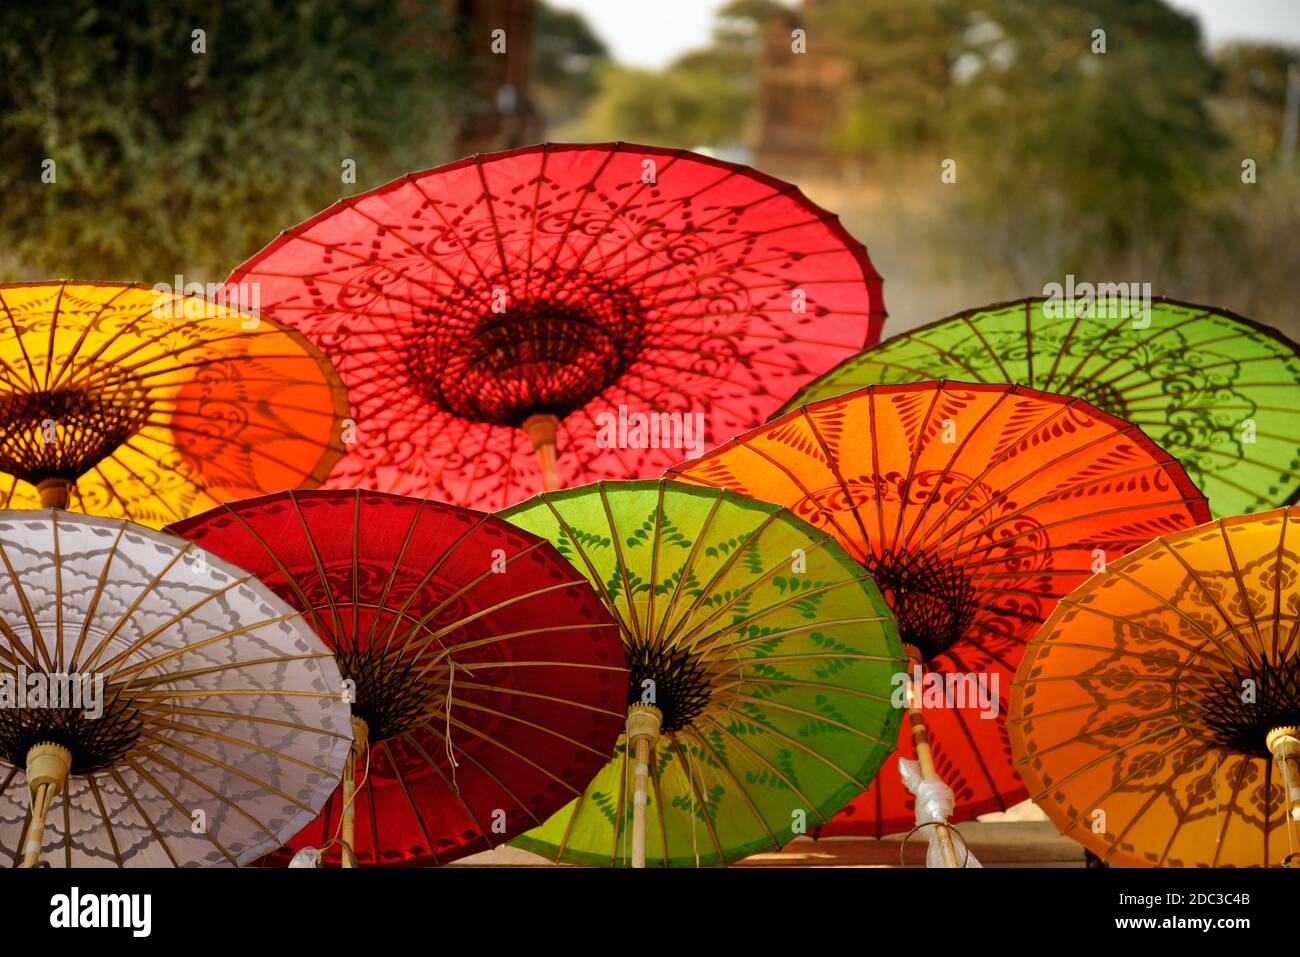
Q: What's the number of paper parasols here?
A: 8